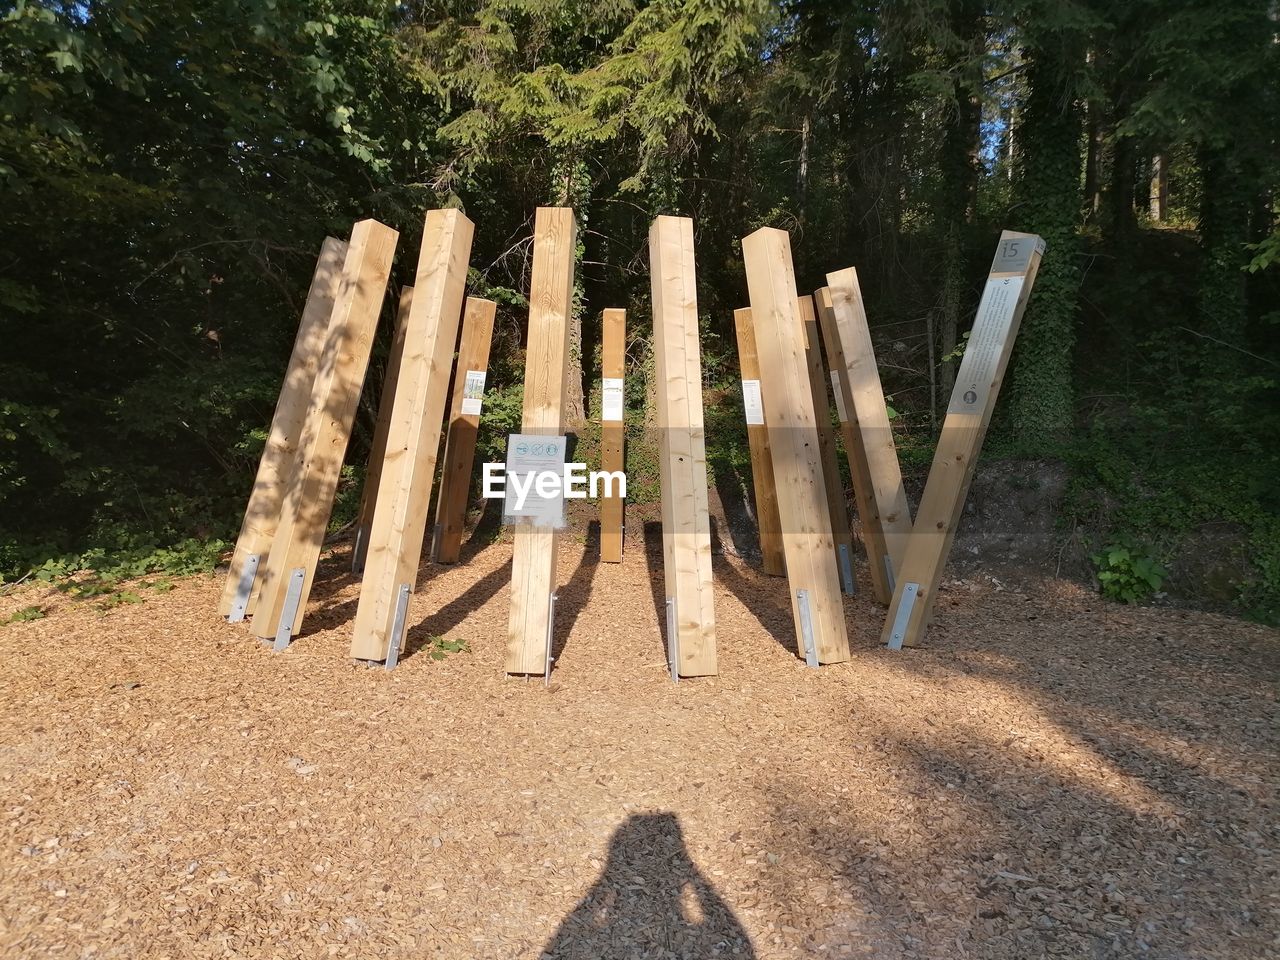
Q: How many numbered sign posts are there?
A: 1